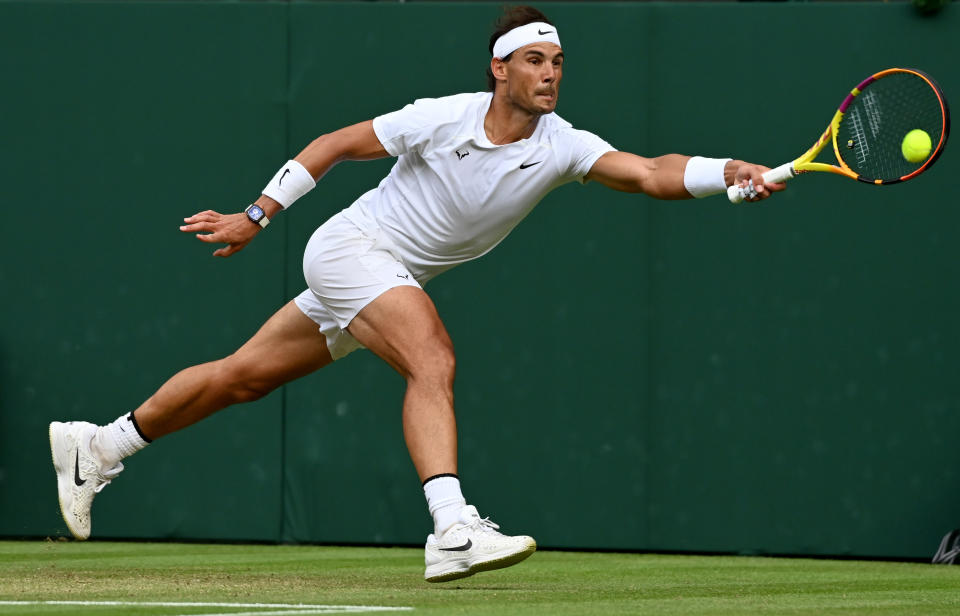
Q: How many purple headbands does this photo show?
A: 0